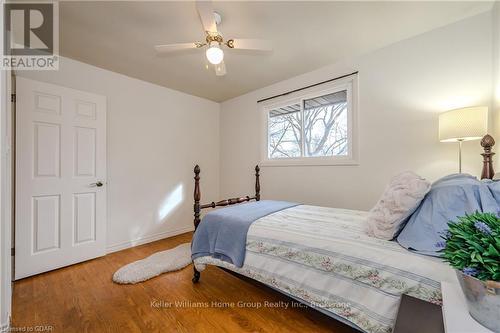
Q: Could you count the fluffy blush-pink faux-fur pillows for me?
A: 1